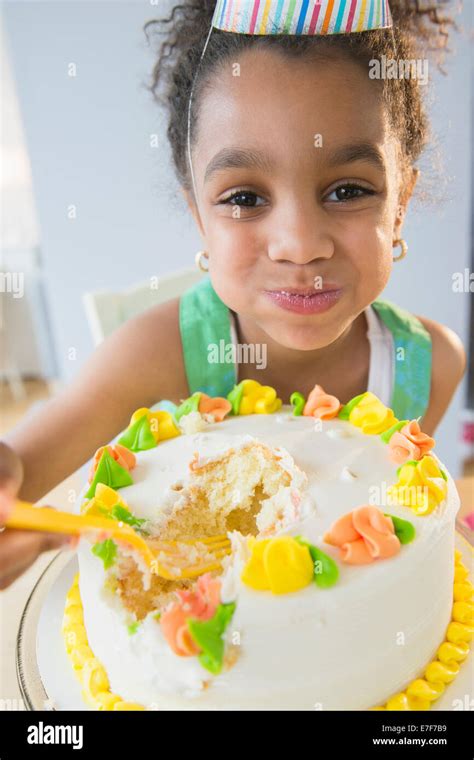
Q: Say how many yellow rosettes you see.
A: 6